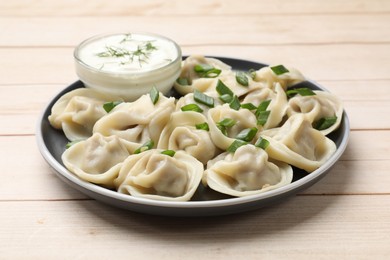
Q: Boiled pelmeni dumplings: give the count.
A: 14